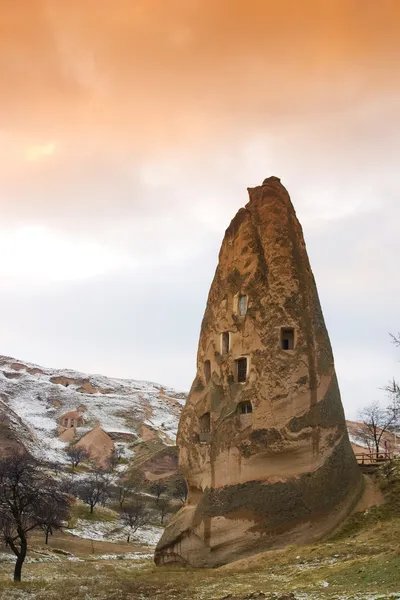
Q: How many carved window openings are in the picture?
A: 7